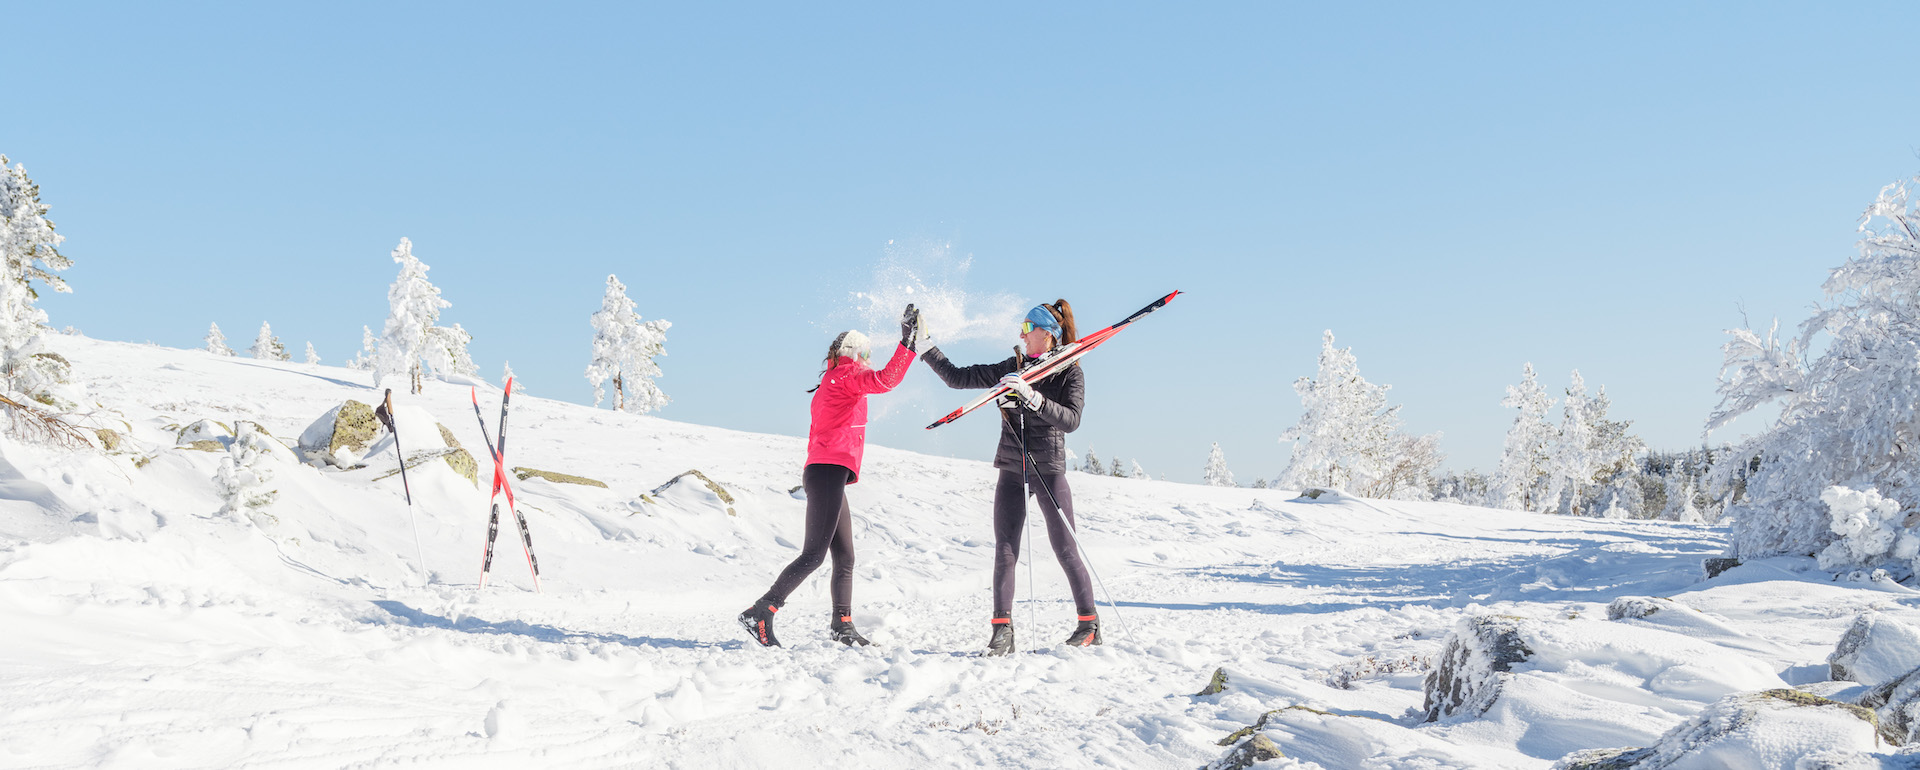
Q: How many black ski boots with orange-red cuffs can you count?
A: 4